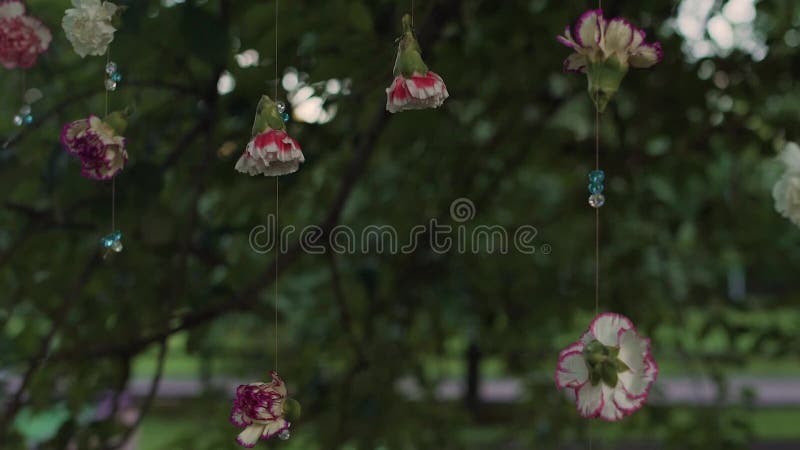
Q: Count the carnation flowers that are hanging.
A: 9